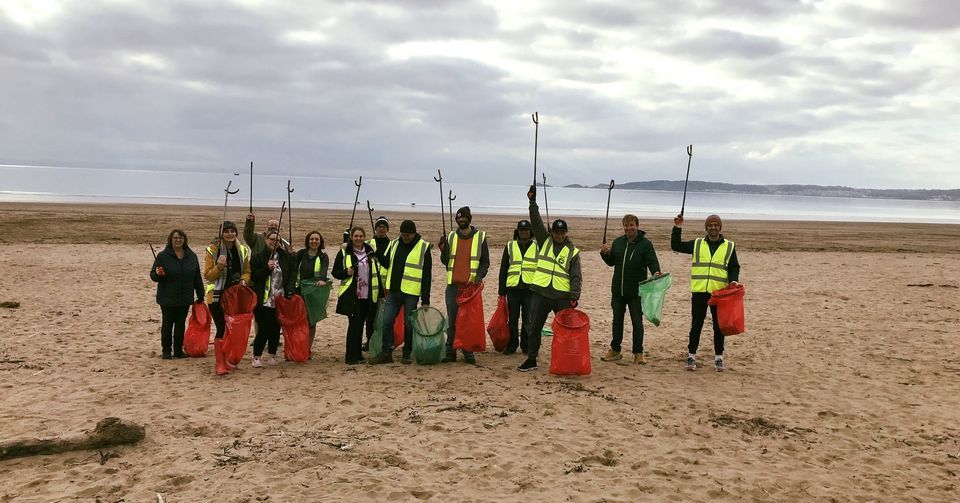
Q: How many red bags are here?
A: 8